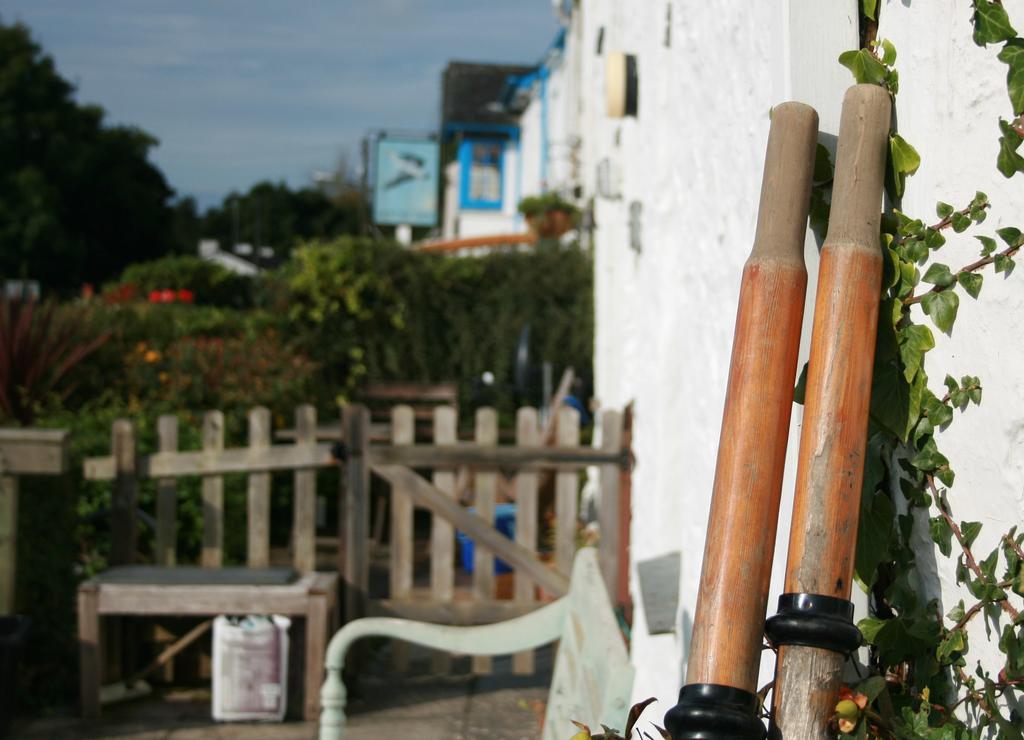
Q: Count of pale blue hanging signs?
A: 1